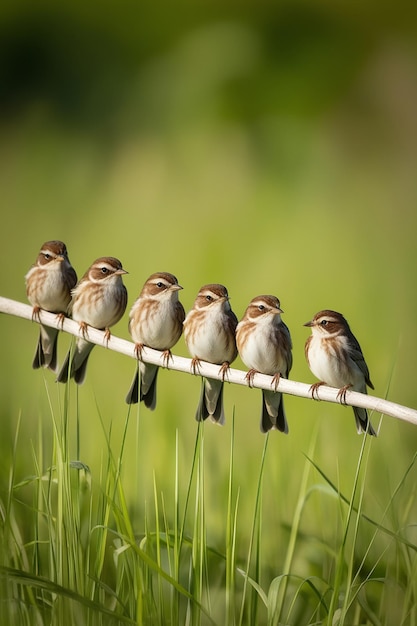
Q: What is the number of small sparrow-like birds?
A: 6